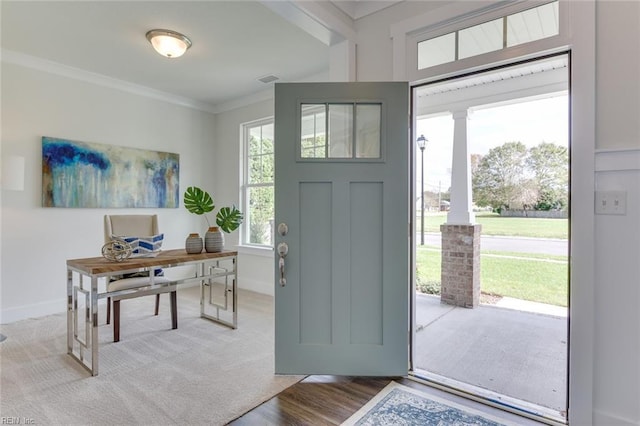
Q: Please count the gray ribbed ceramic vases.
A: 2